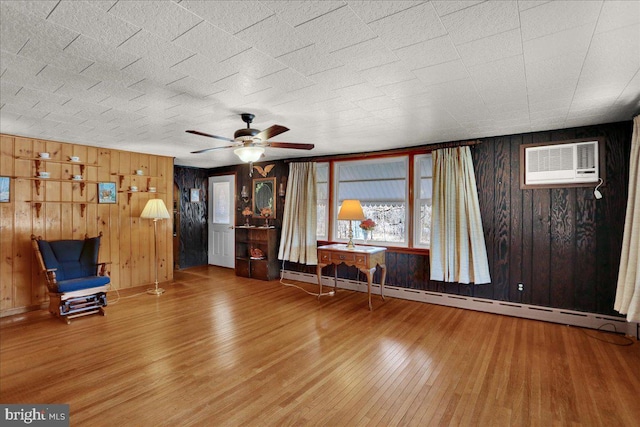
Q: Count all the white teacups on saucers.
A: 7